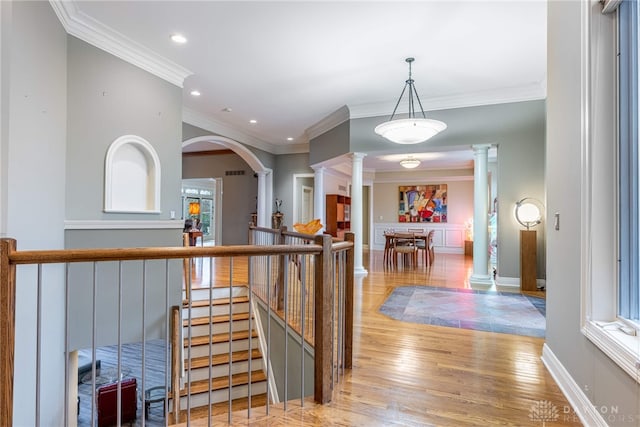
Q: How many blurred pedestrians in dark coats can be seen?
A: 0